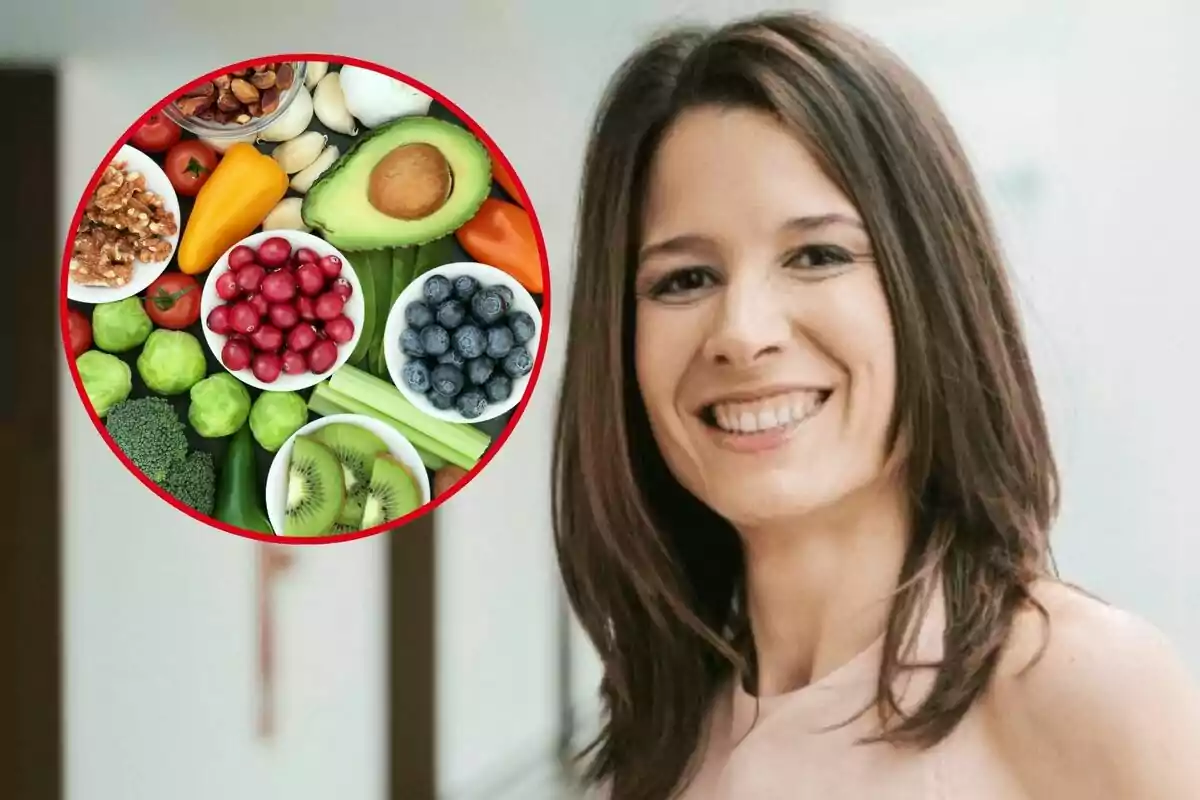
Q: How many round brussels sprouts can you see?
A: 5